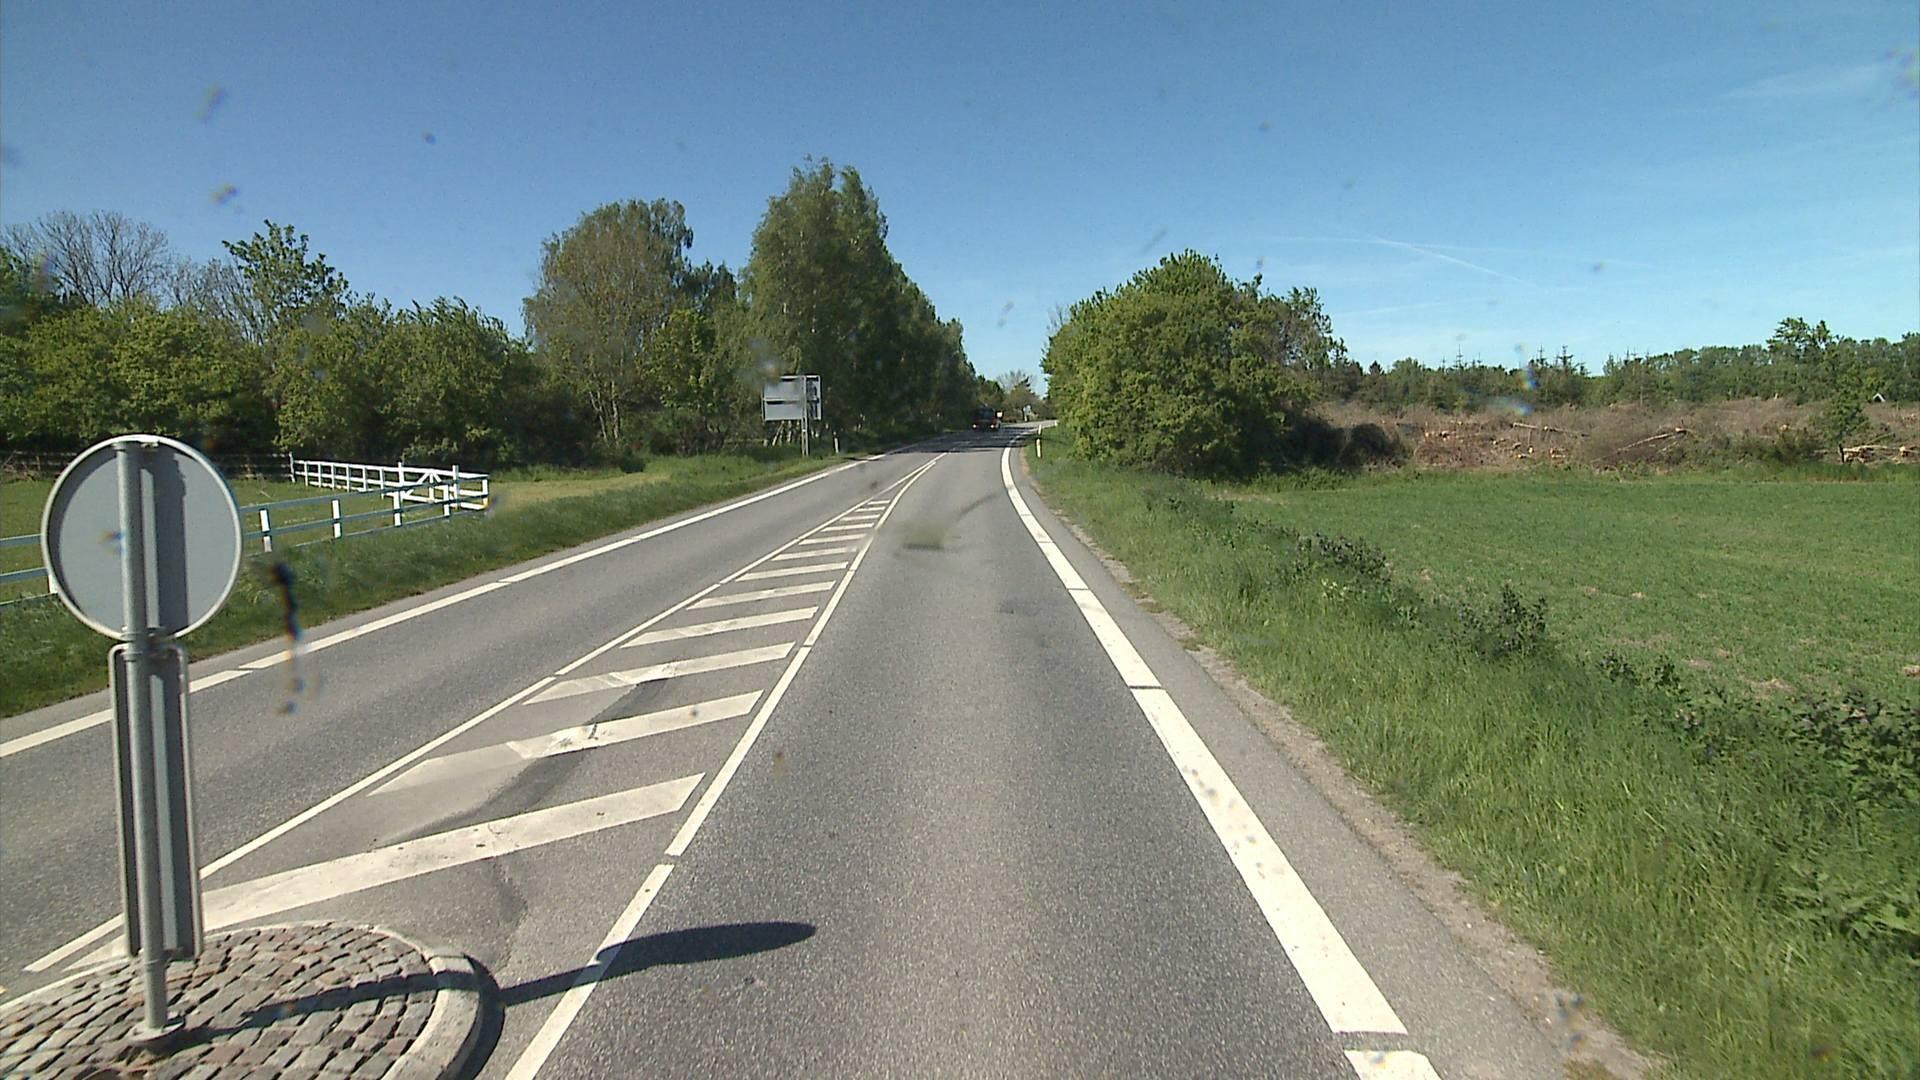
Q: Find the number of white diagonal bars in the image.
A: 12